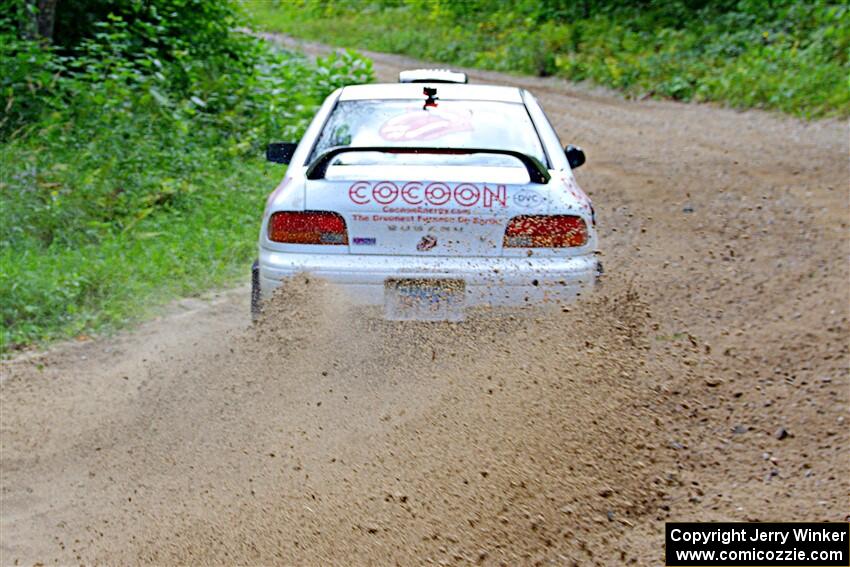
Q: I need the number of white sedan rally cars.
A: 1